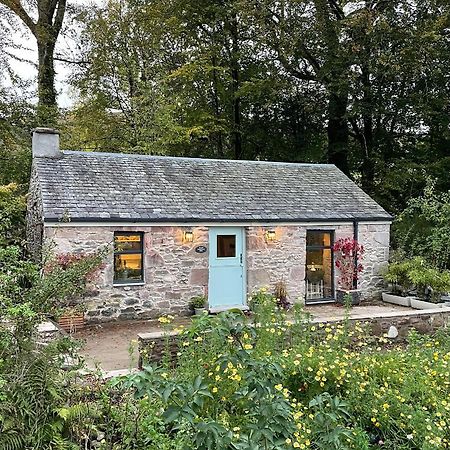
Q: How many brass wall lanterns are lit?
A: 2